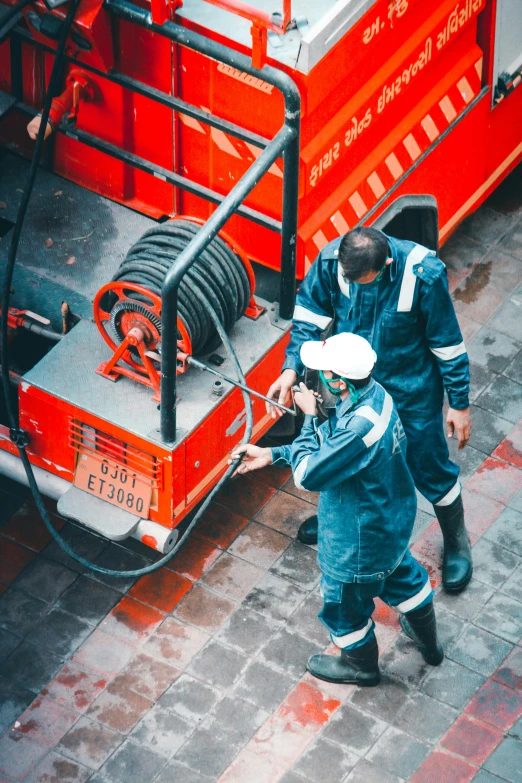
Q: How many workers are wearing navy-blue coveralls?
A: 2